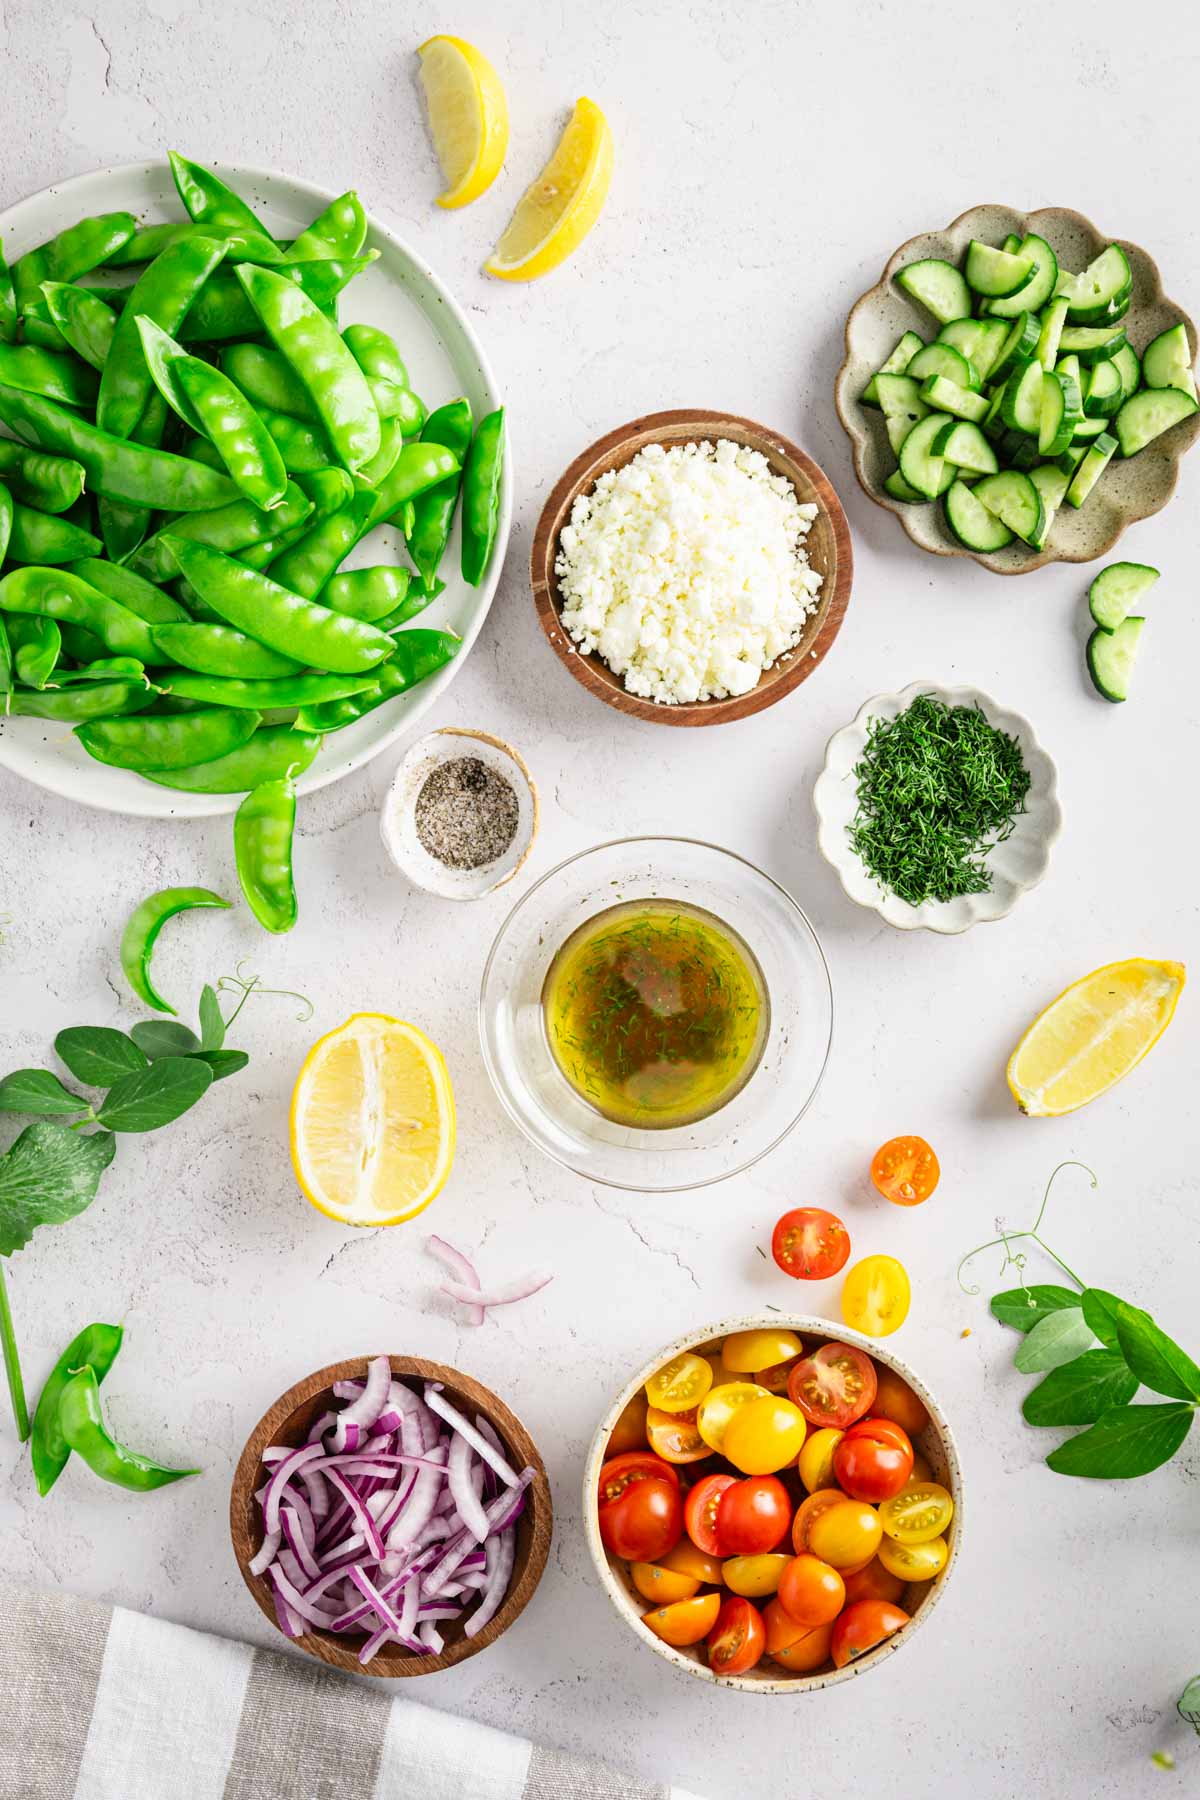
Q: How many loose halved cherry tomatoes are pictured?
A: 3